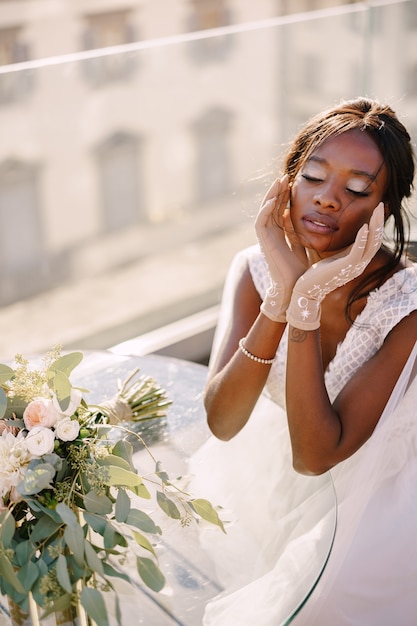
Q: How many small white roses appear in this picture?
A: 2